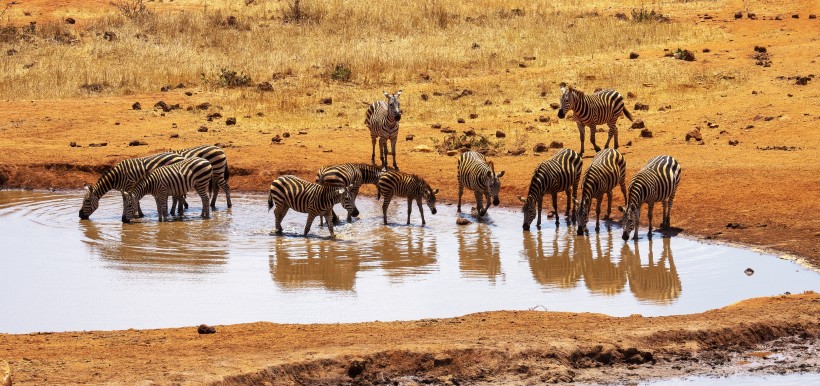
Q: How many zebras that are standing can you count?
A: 12